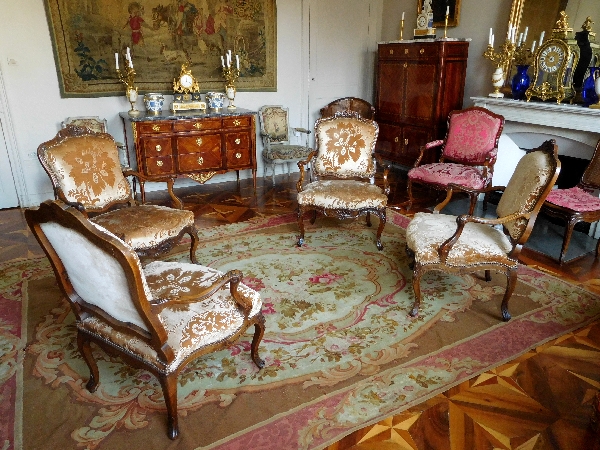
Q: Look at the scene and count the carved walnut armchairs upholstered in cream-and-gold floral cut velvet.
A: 4